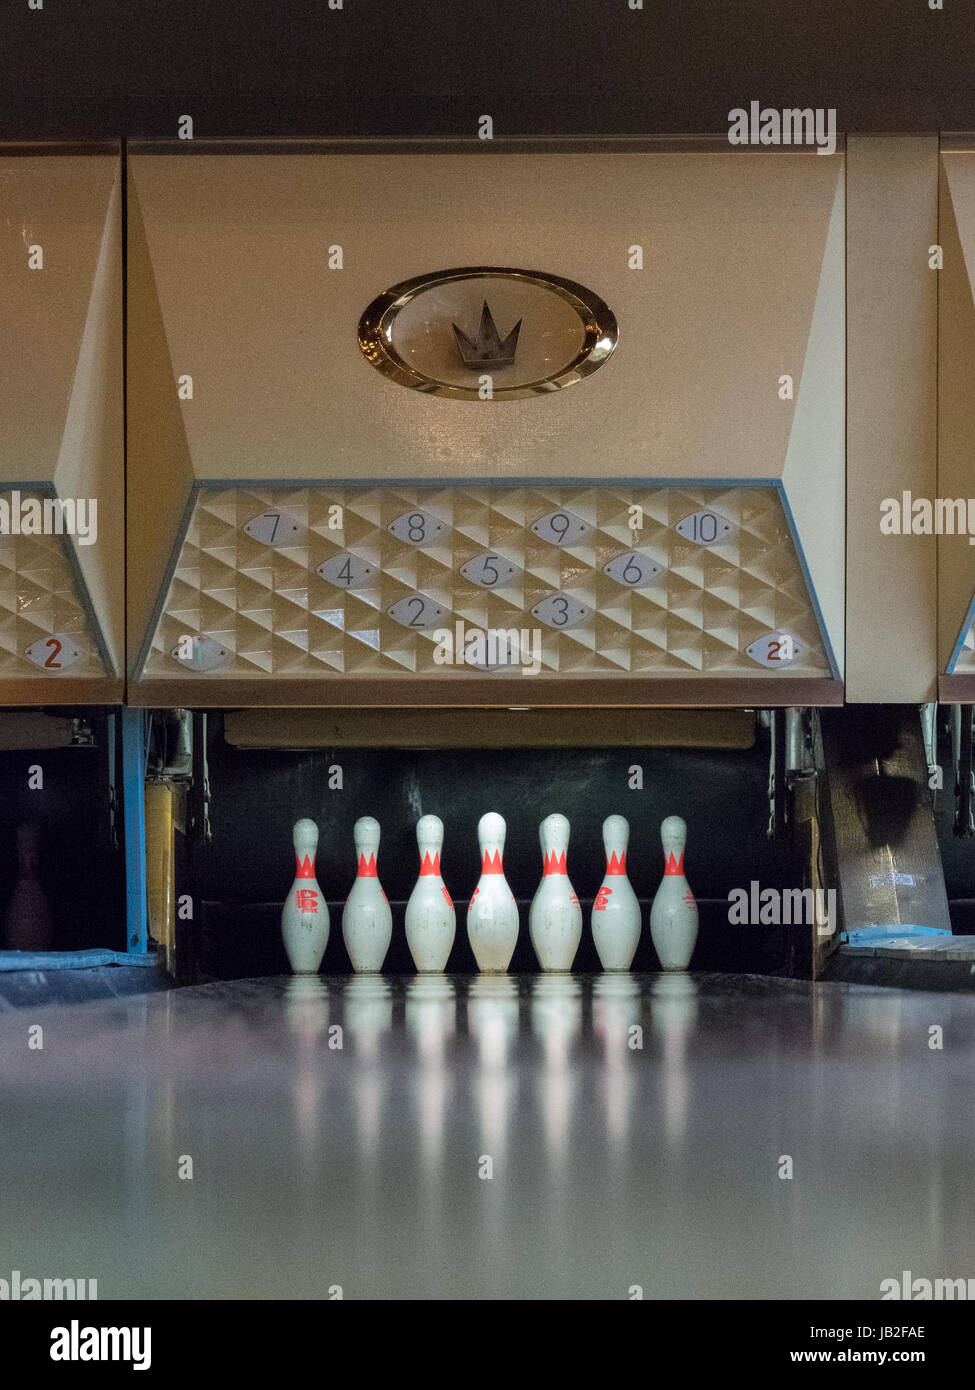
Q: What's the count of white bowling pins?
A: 7